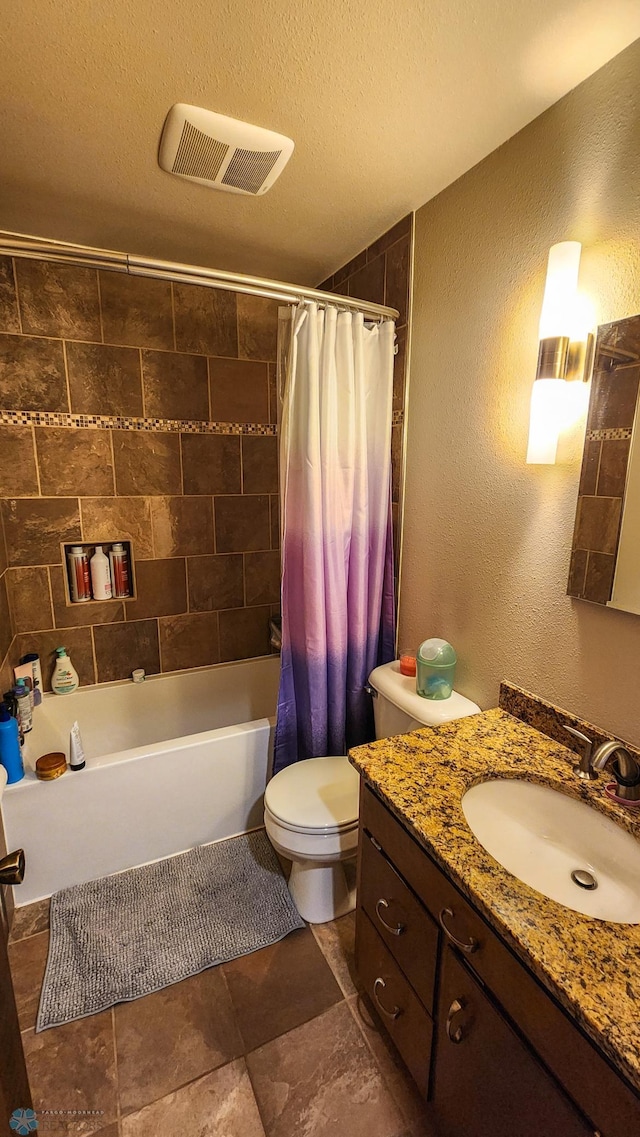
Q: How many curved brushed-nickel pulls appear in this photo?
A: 4